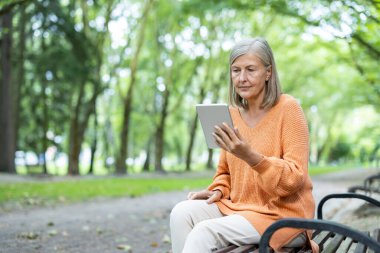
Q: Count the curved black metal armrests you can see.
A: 2